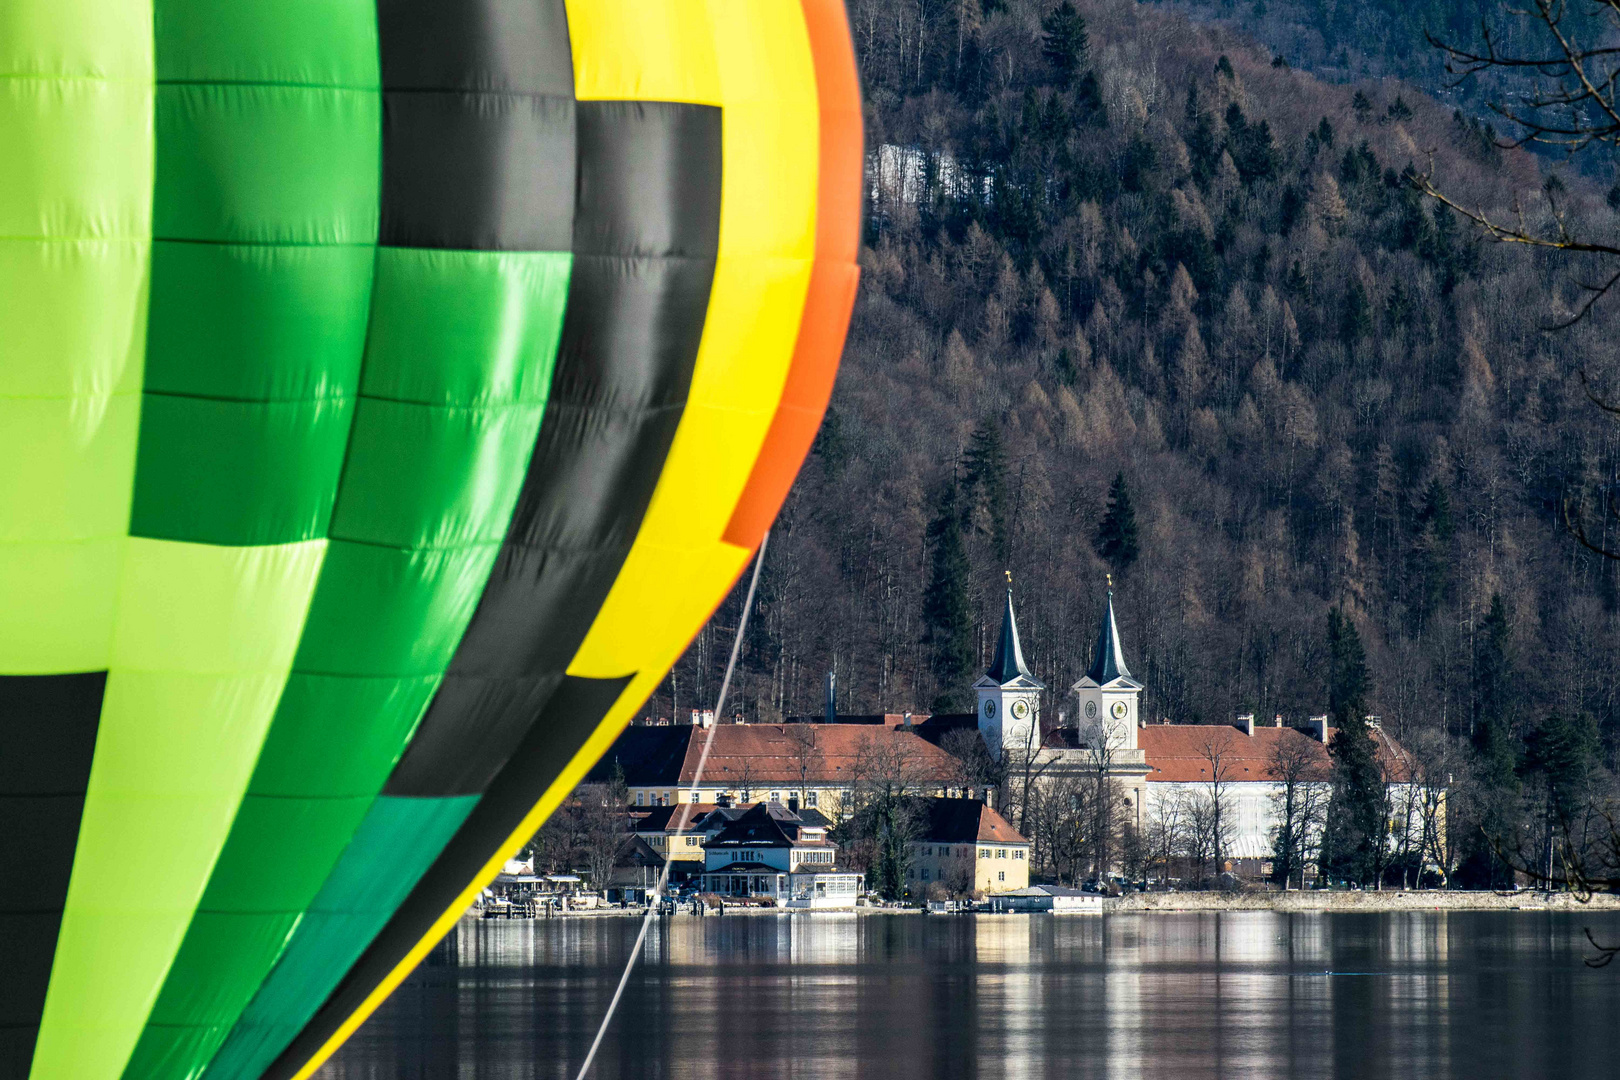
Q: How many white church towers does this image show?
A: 2